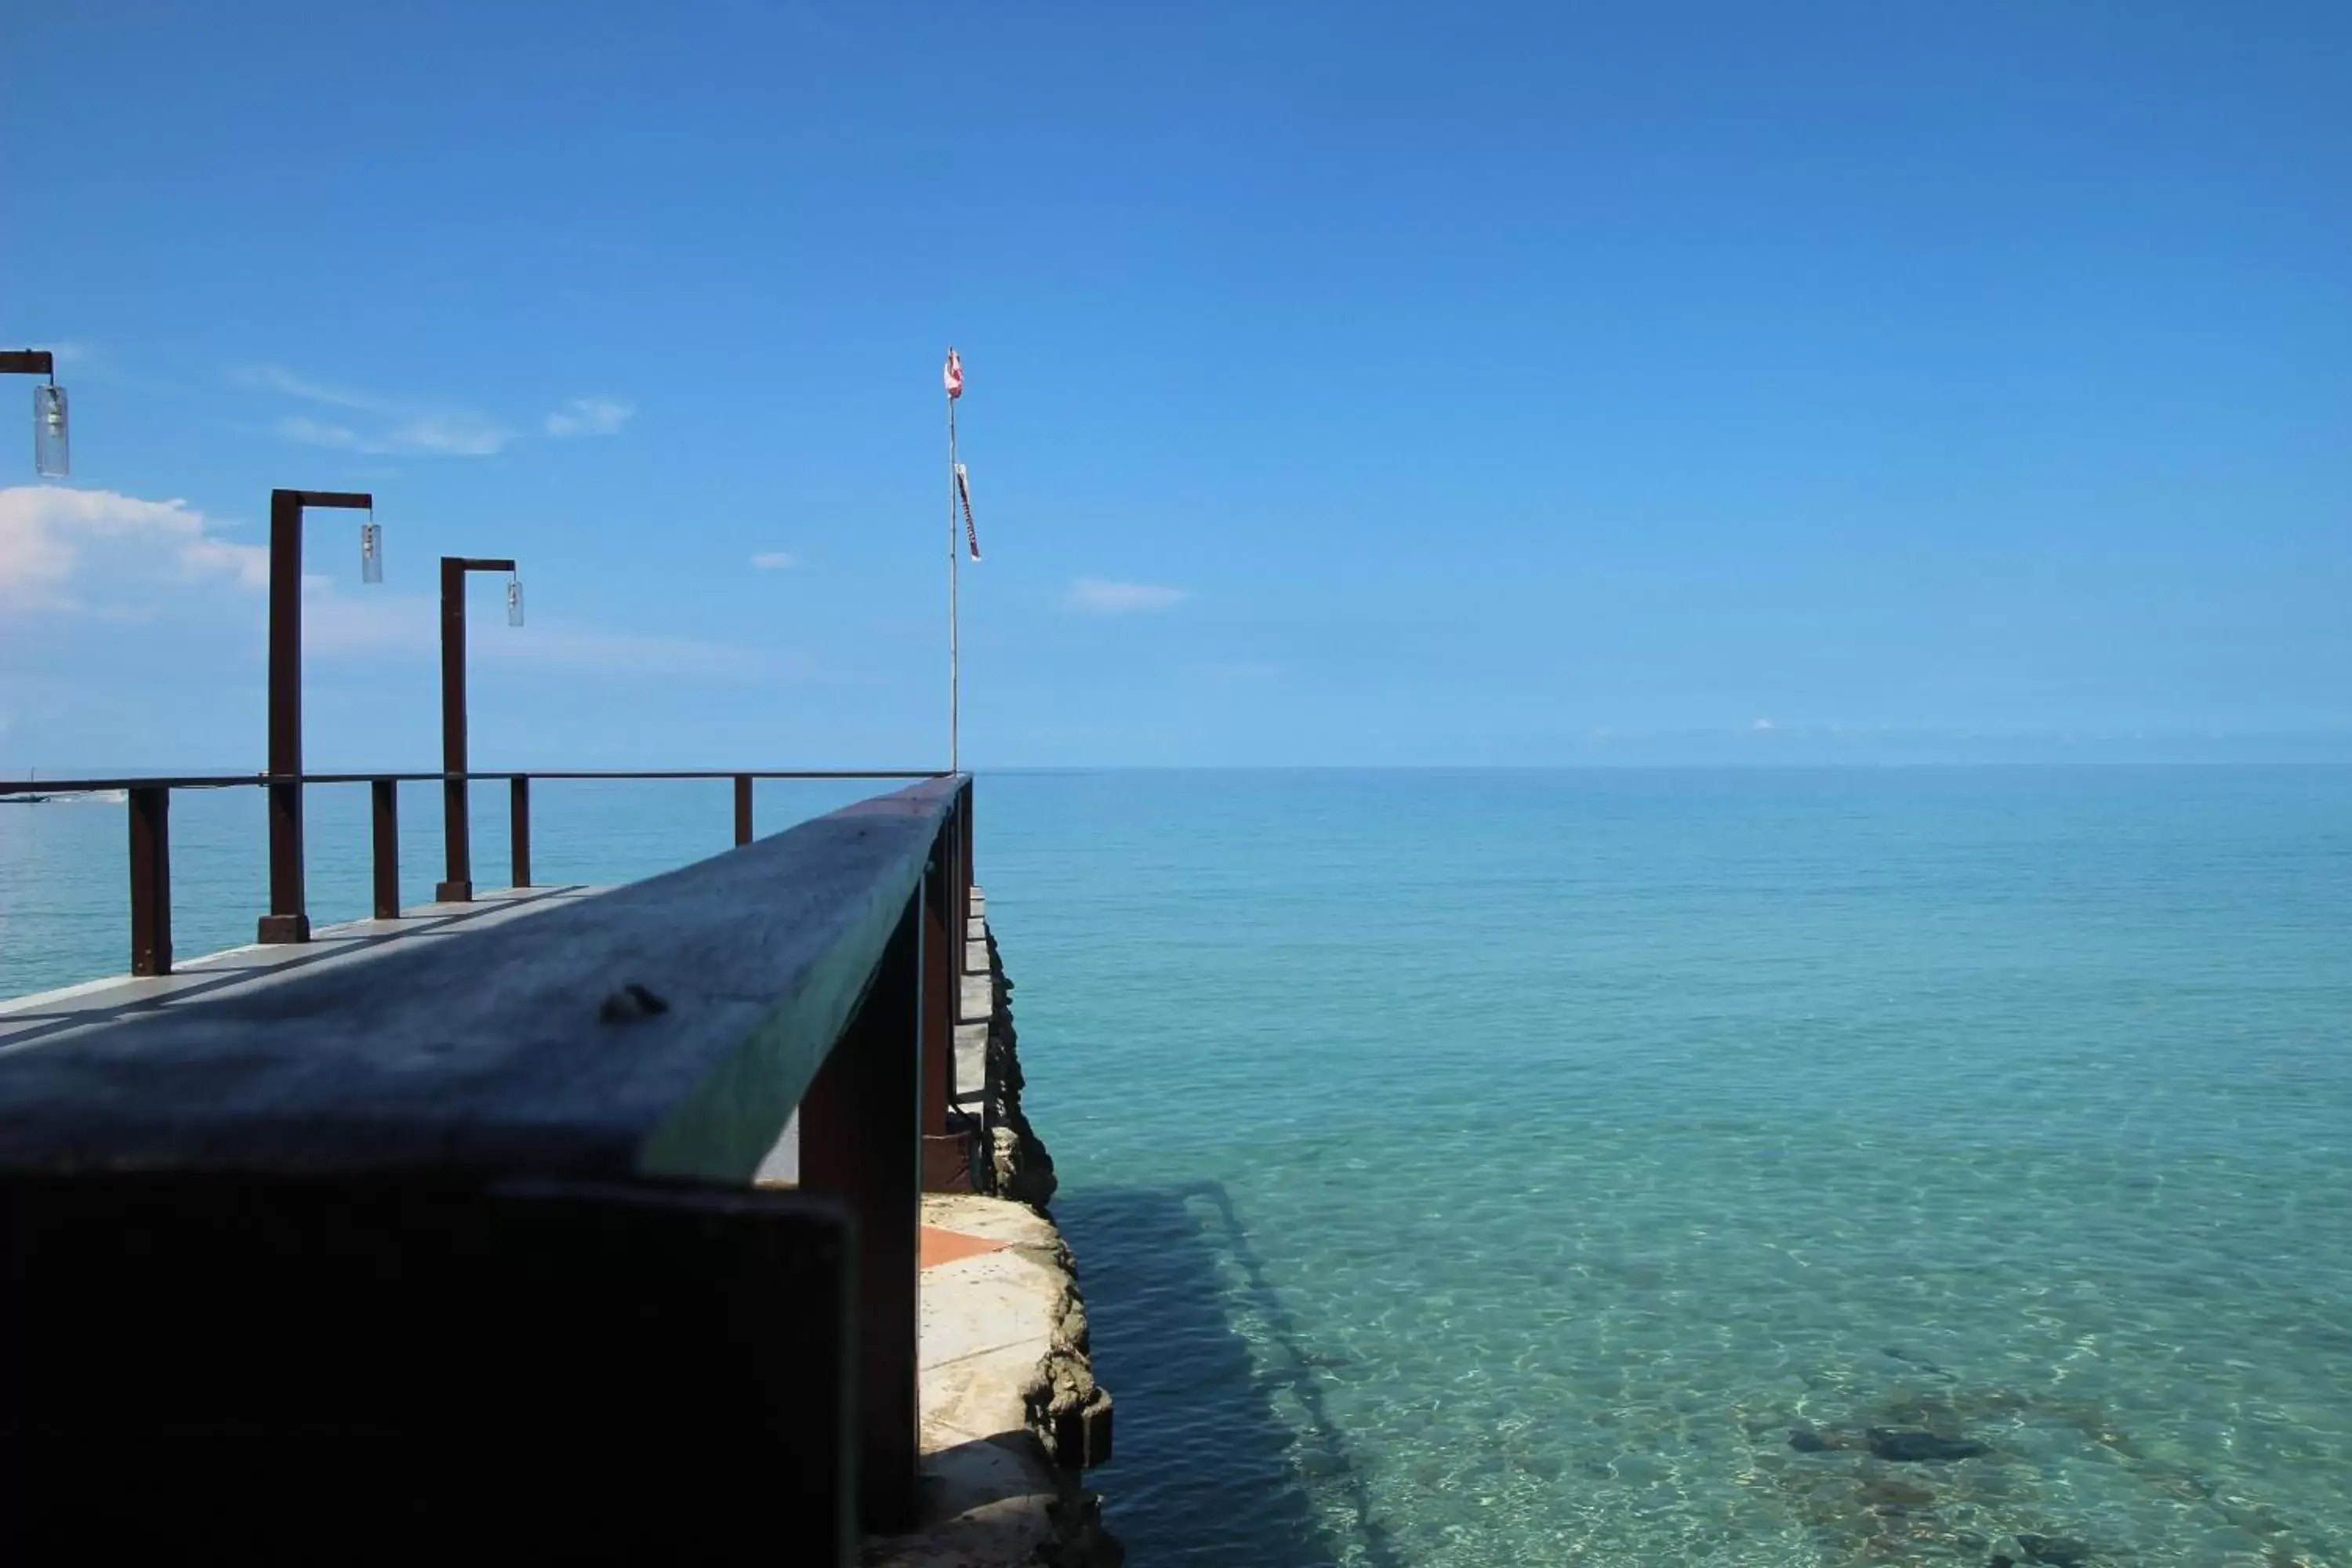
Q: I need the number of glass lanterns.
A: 3